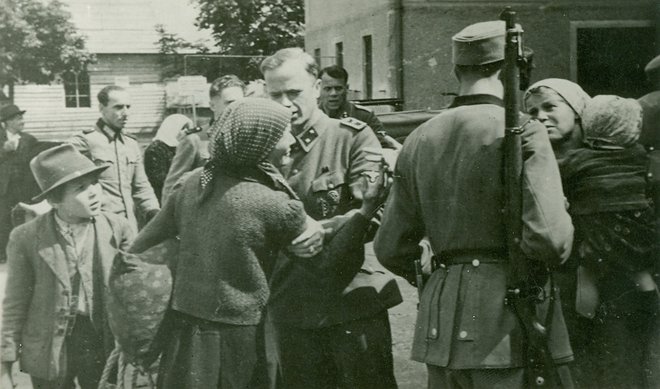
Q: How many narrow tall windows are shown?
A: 3